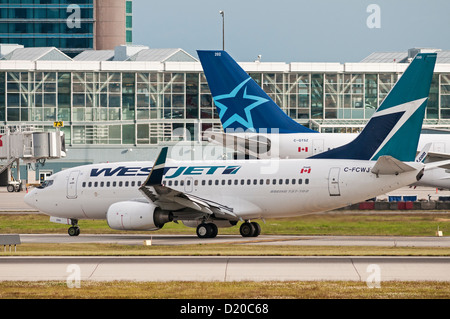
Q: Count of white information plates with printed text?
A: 0